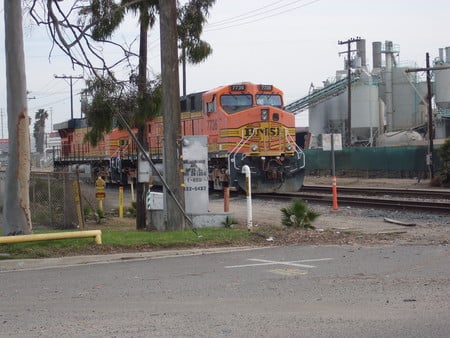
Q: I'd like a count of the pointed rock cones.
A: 0